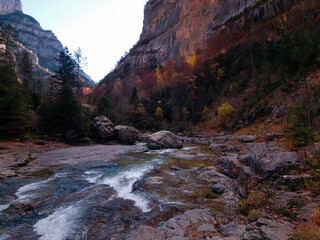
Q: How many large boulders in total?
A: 3